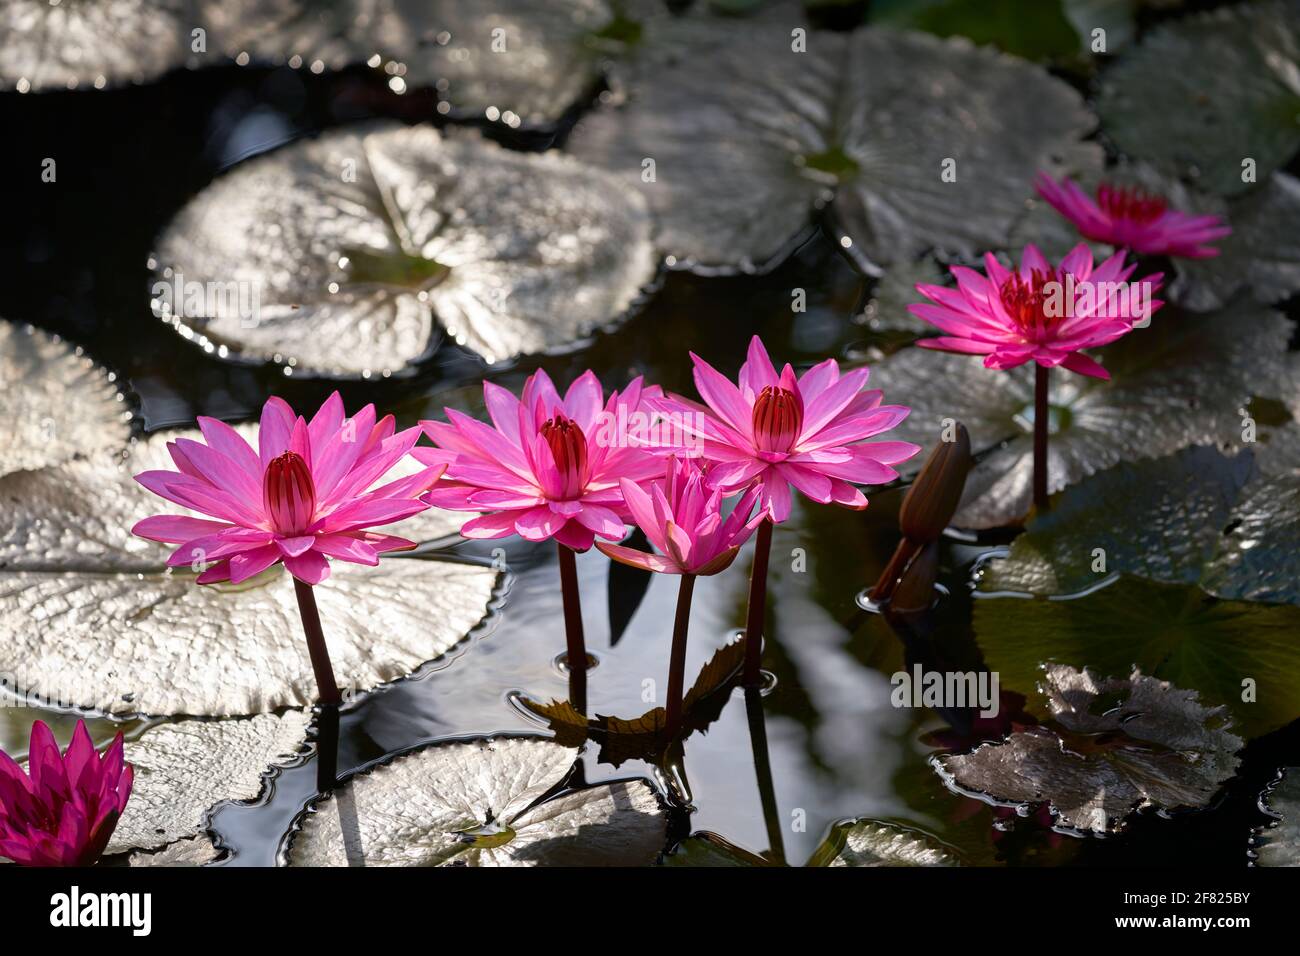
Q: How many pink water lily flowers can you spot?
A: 7